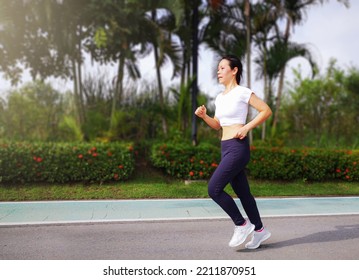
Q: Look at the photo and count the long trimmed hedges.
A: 2